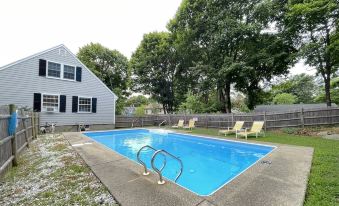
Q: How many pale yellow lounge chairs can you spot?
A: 4